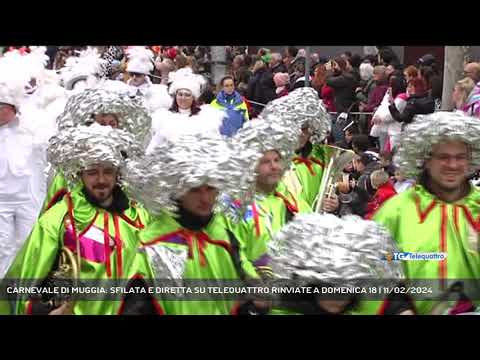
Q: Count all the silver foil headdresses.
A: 7